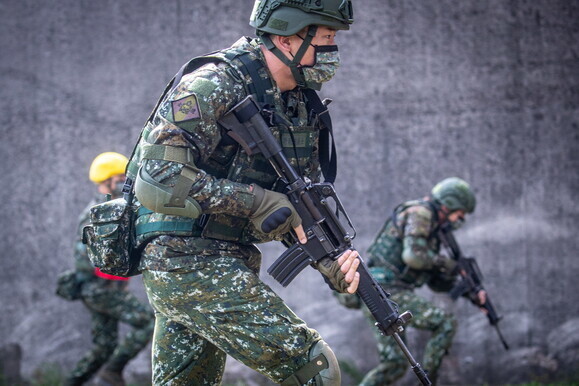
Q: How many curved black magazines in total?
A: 2